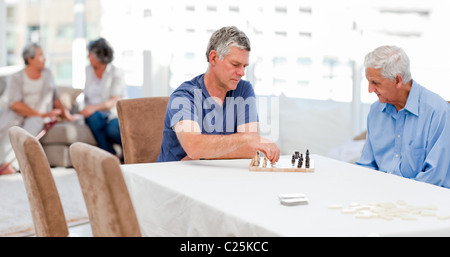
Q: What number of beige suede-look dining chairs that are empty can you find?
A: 2